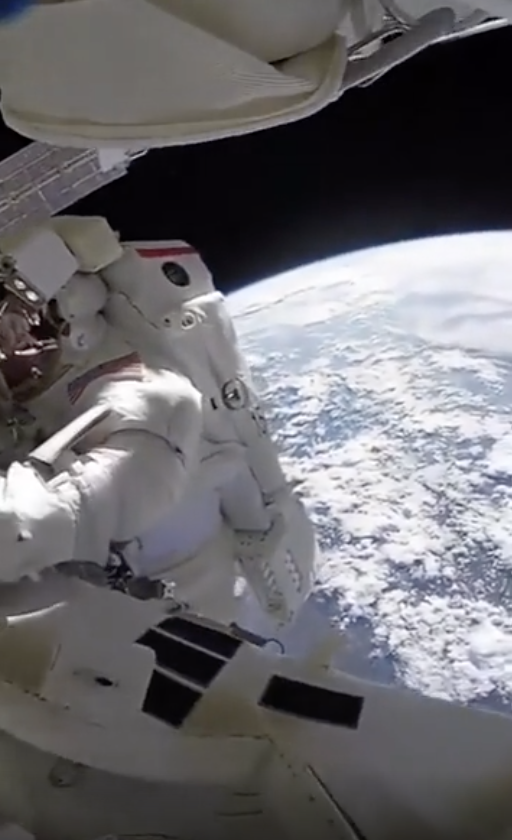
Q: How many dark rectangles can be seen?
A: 4